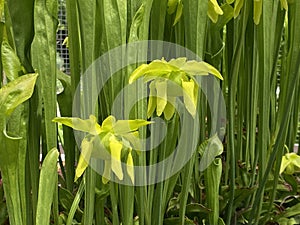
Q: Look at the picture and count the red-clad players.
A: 0